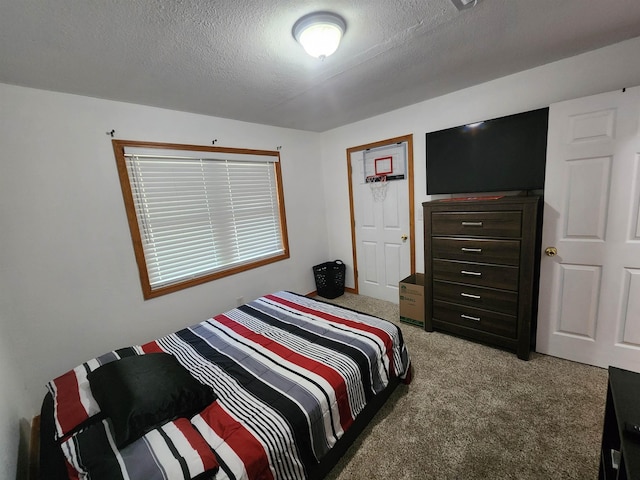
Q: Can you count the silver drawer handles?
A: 5